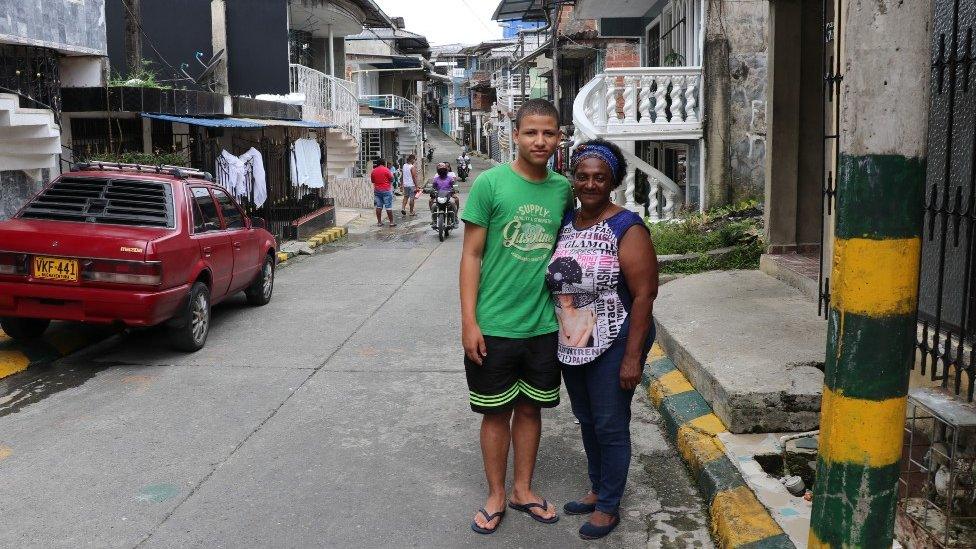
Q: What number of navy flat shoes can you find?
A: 2